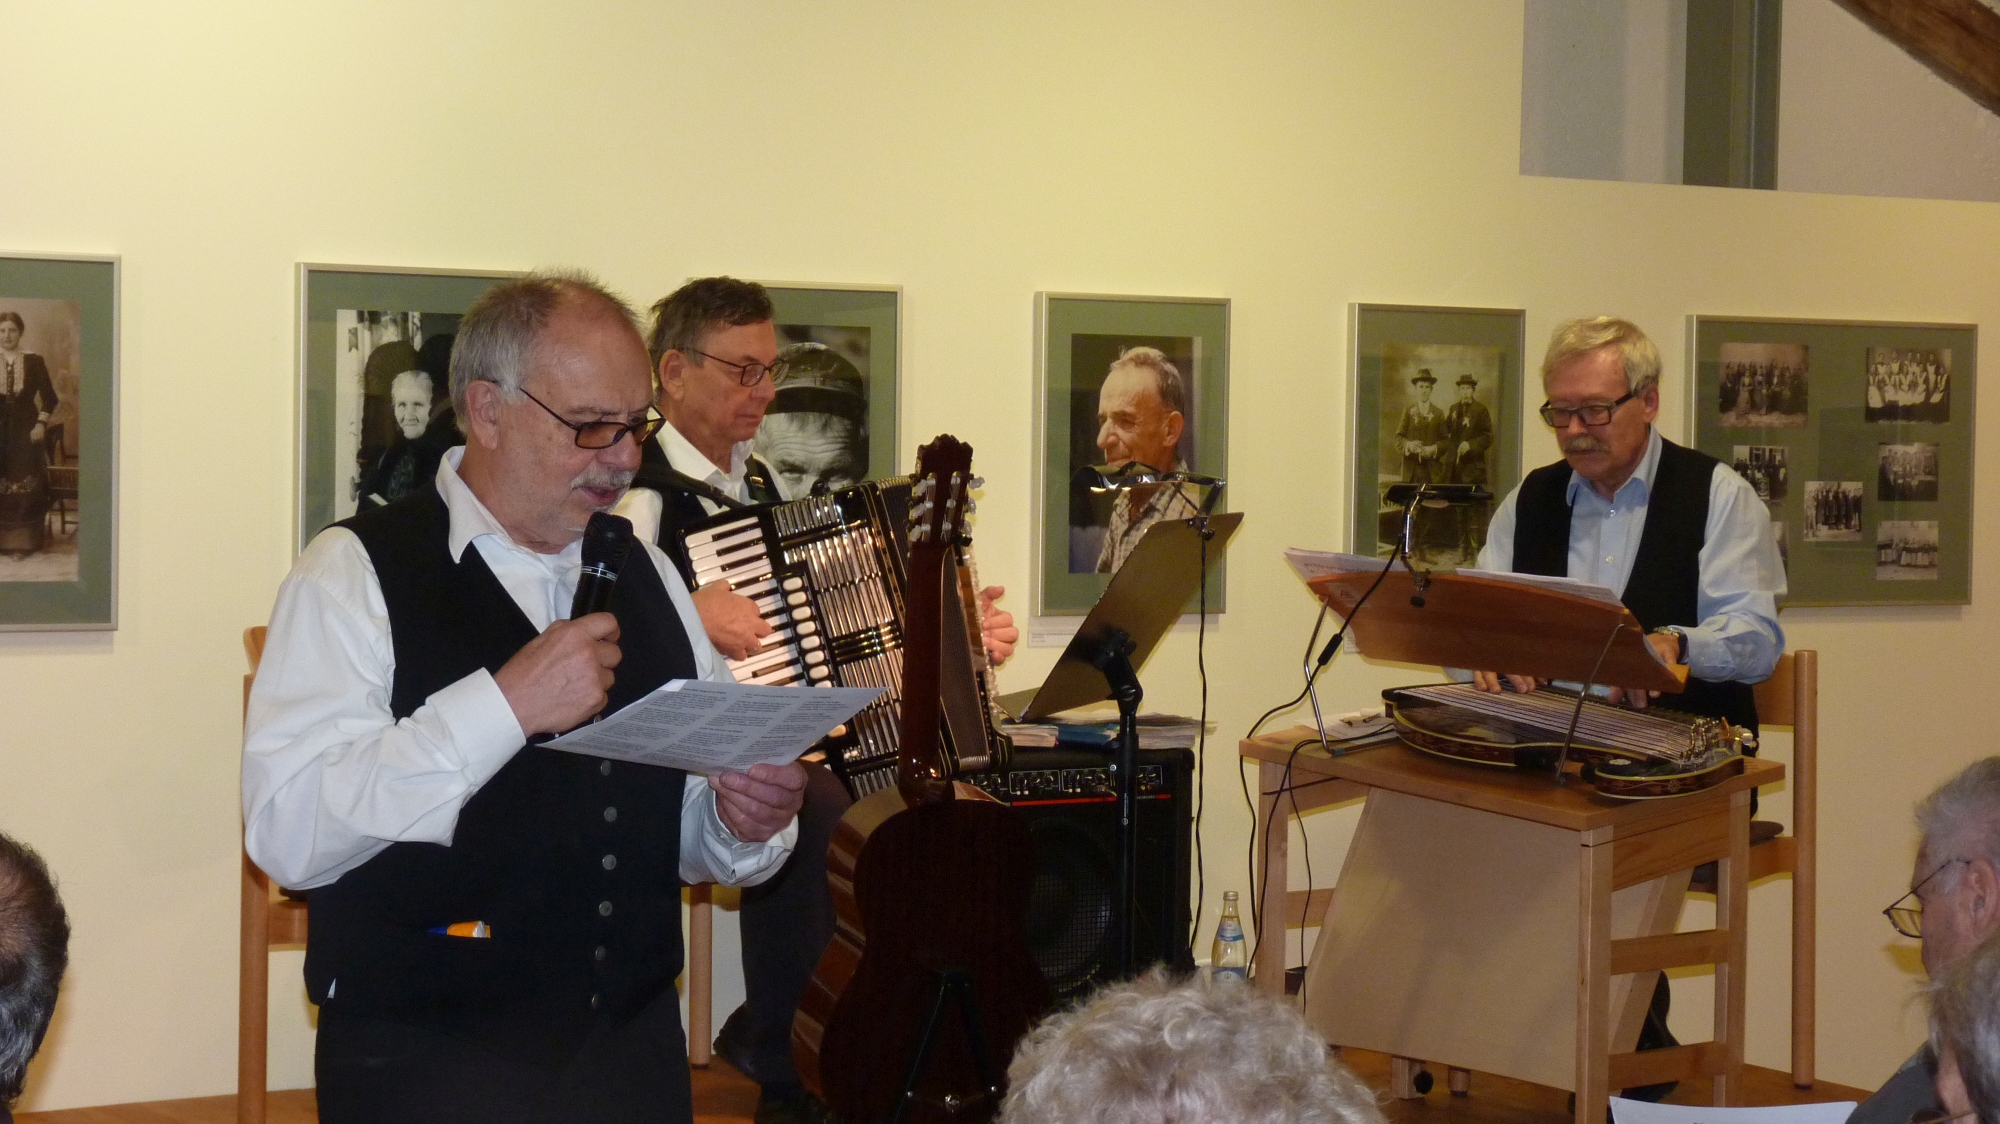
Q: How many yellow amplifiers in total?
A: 0